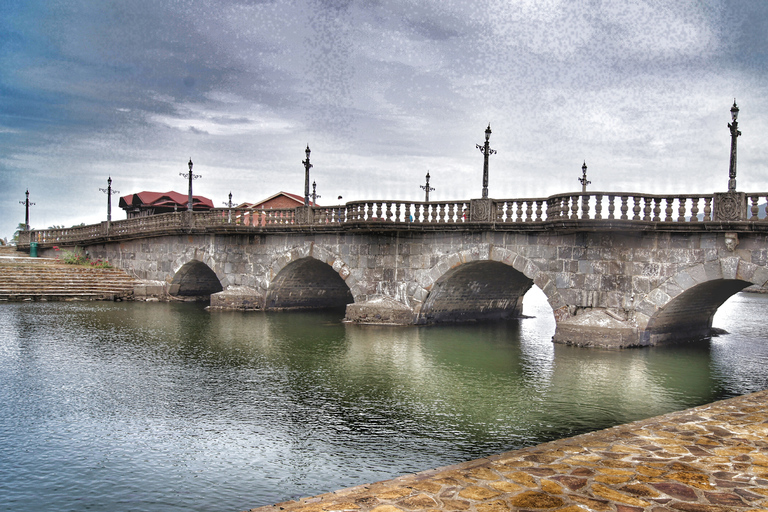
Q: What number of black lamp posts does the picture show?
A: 10